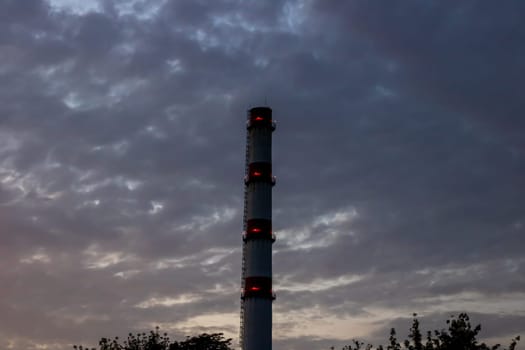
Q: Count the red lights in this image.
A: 4